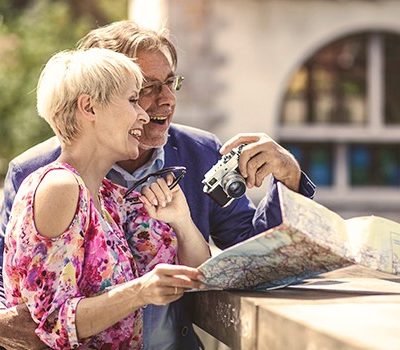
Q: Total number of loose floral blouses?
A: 1